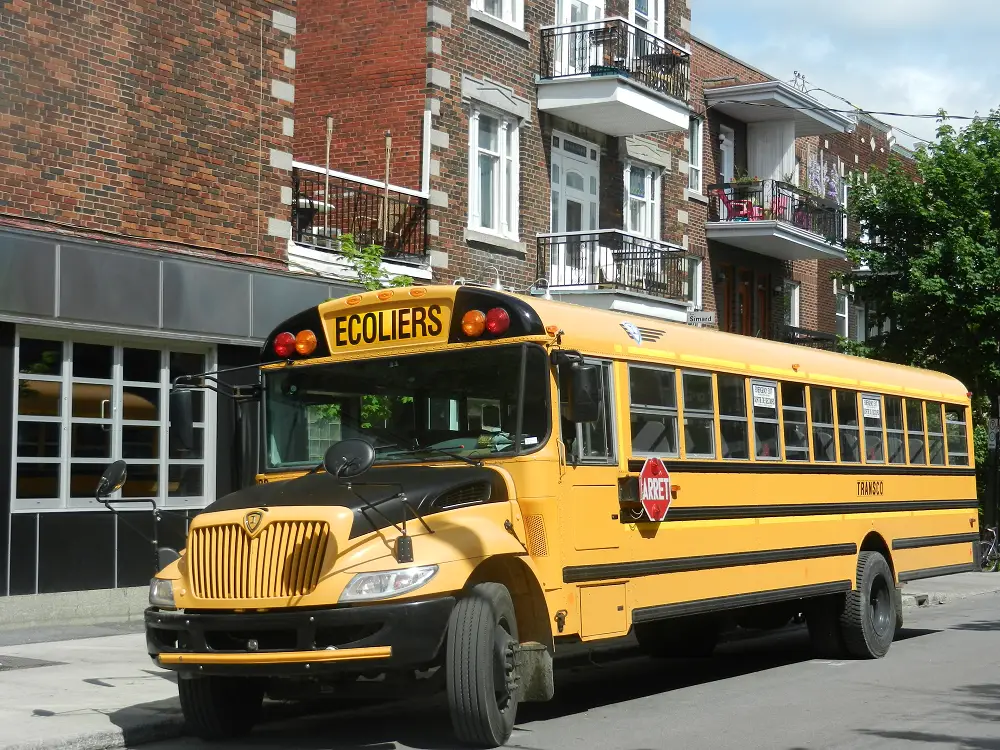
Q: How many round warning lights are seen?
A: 4